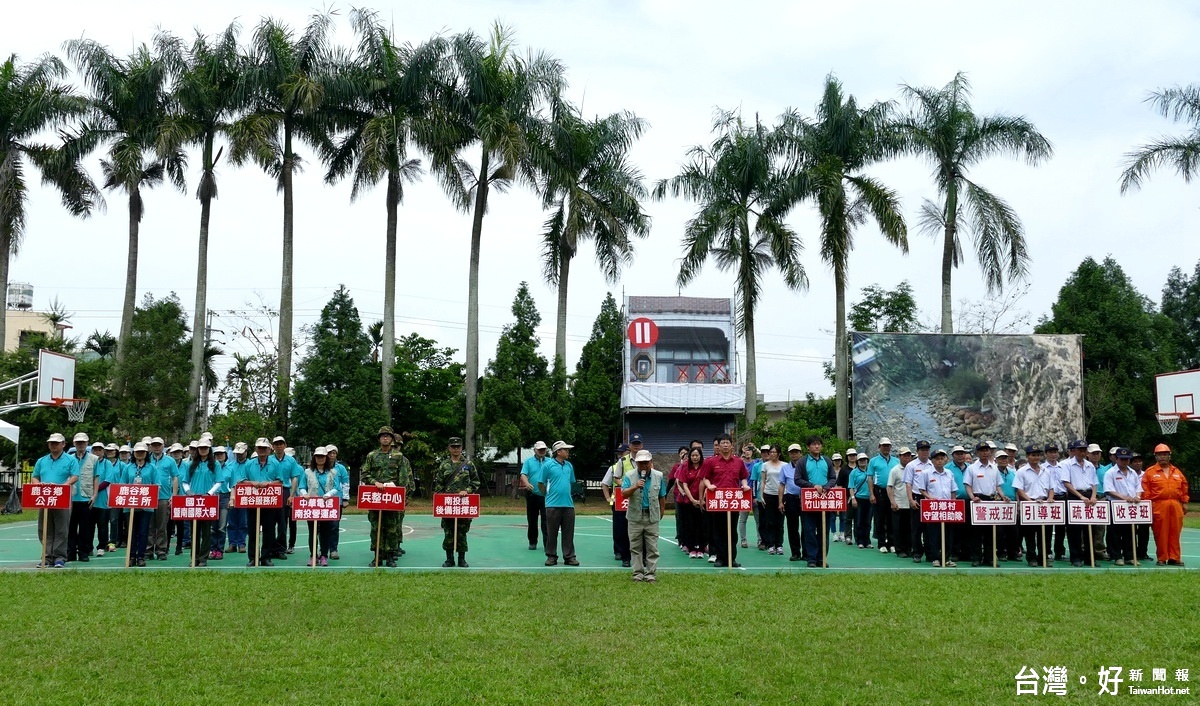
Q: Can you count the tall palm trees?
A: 11